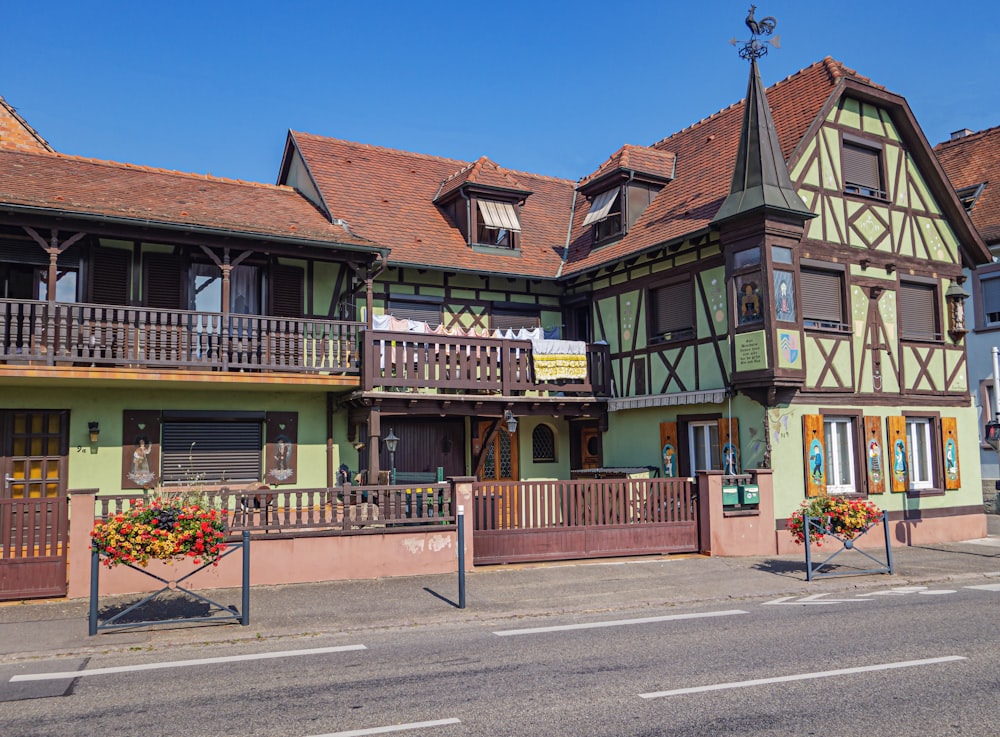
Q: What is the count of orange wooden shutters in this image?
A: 6